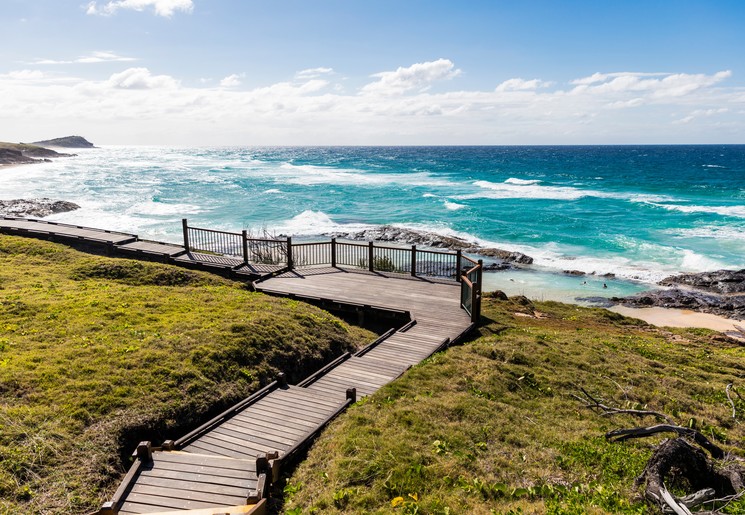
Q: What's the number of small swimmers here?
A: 3